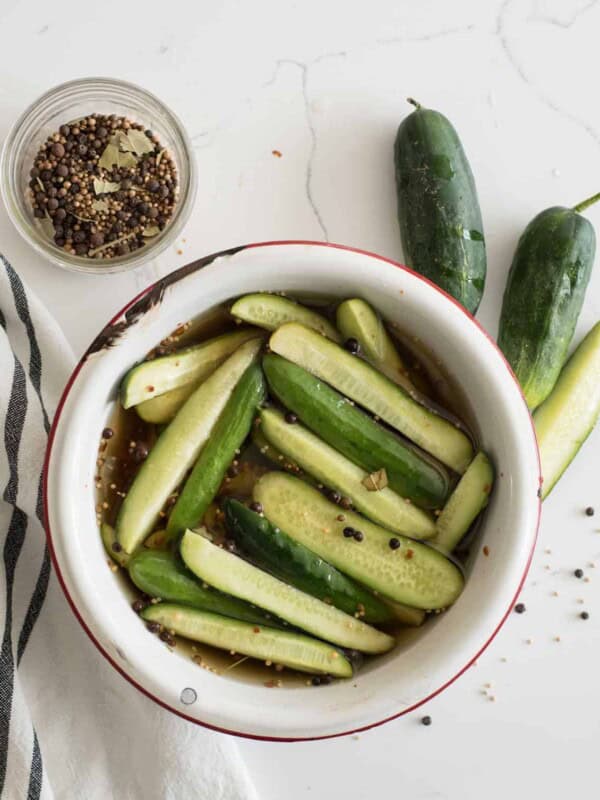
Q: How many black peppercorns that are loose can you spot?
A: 5